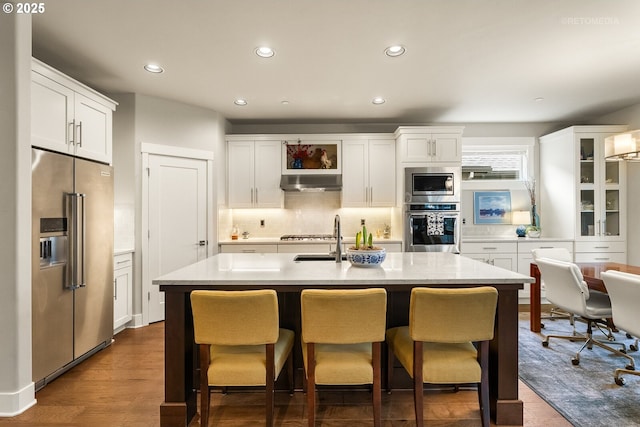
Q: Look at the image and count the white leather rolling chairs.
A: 3